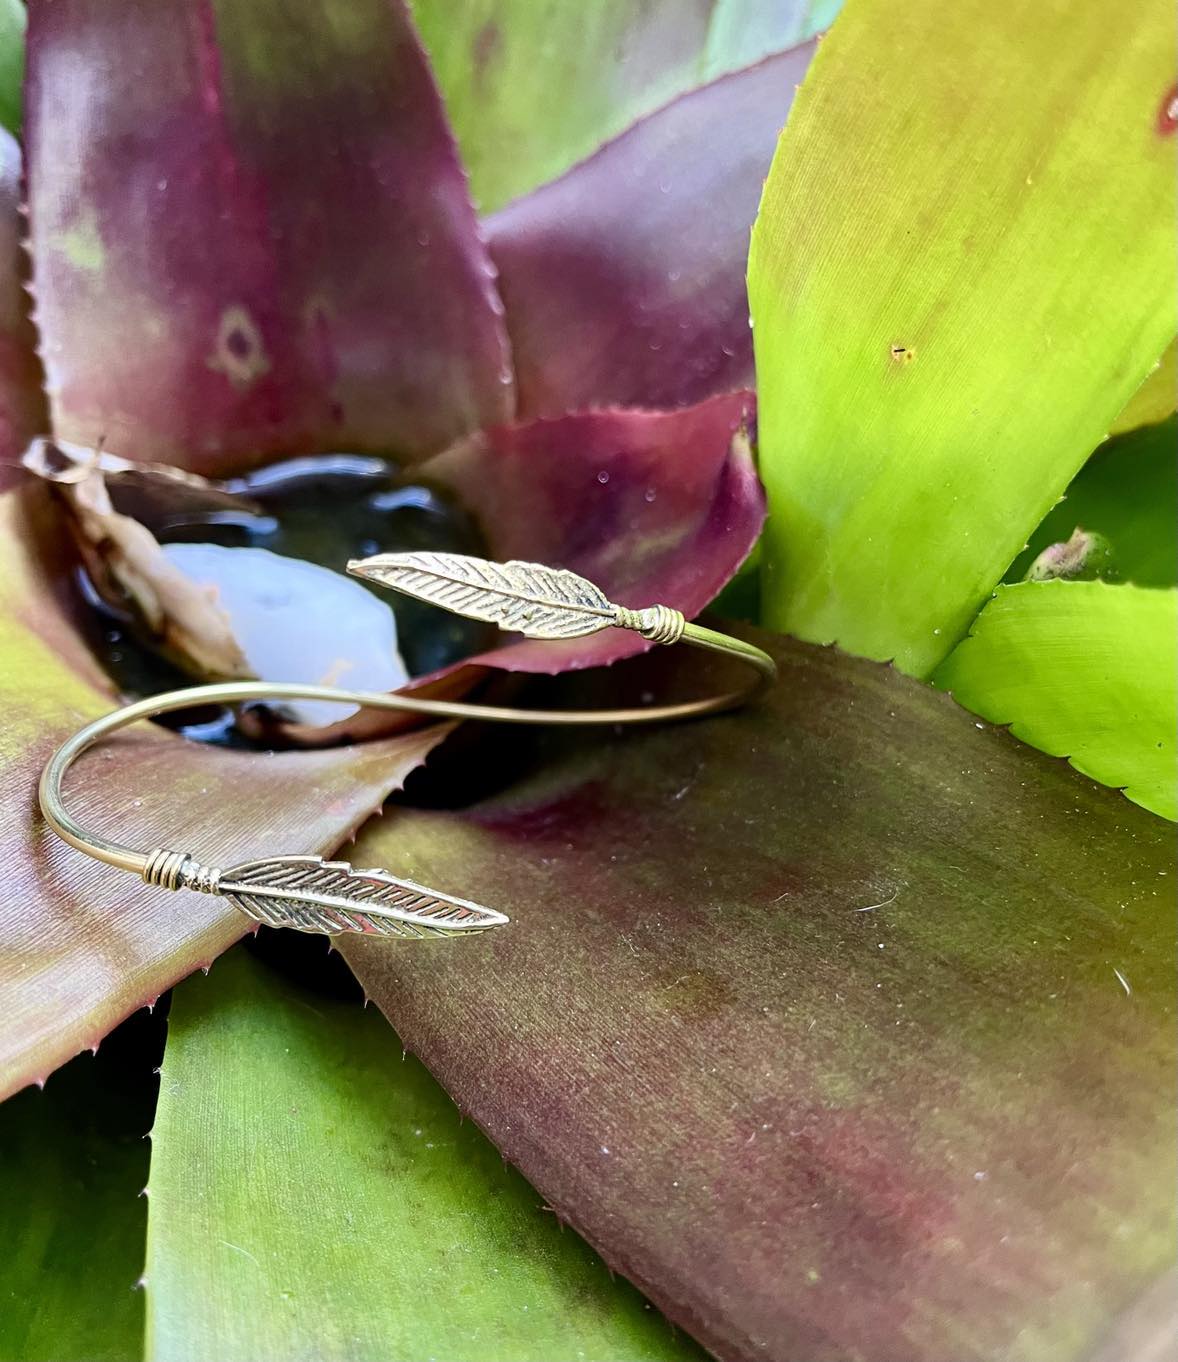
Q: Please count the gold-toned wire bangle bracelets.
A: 1